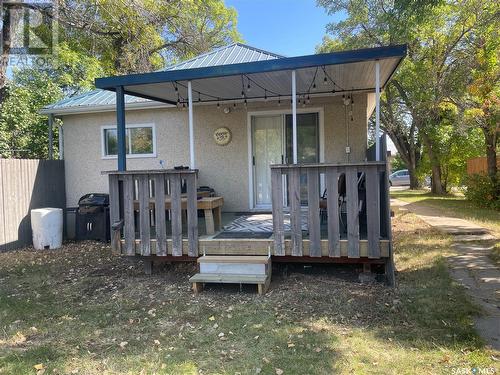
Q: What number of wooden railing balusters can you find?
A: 12